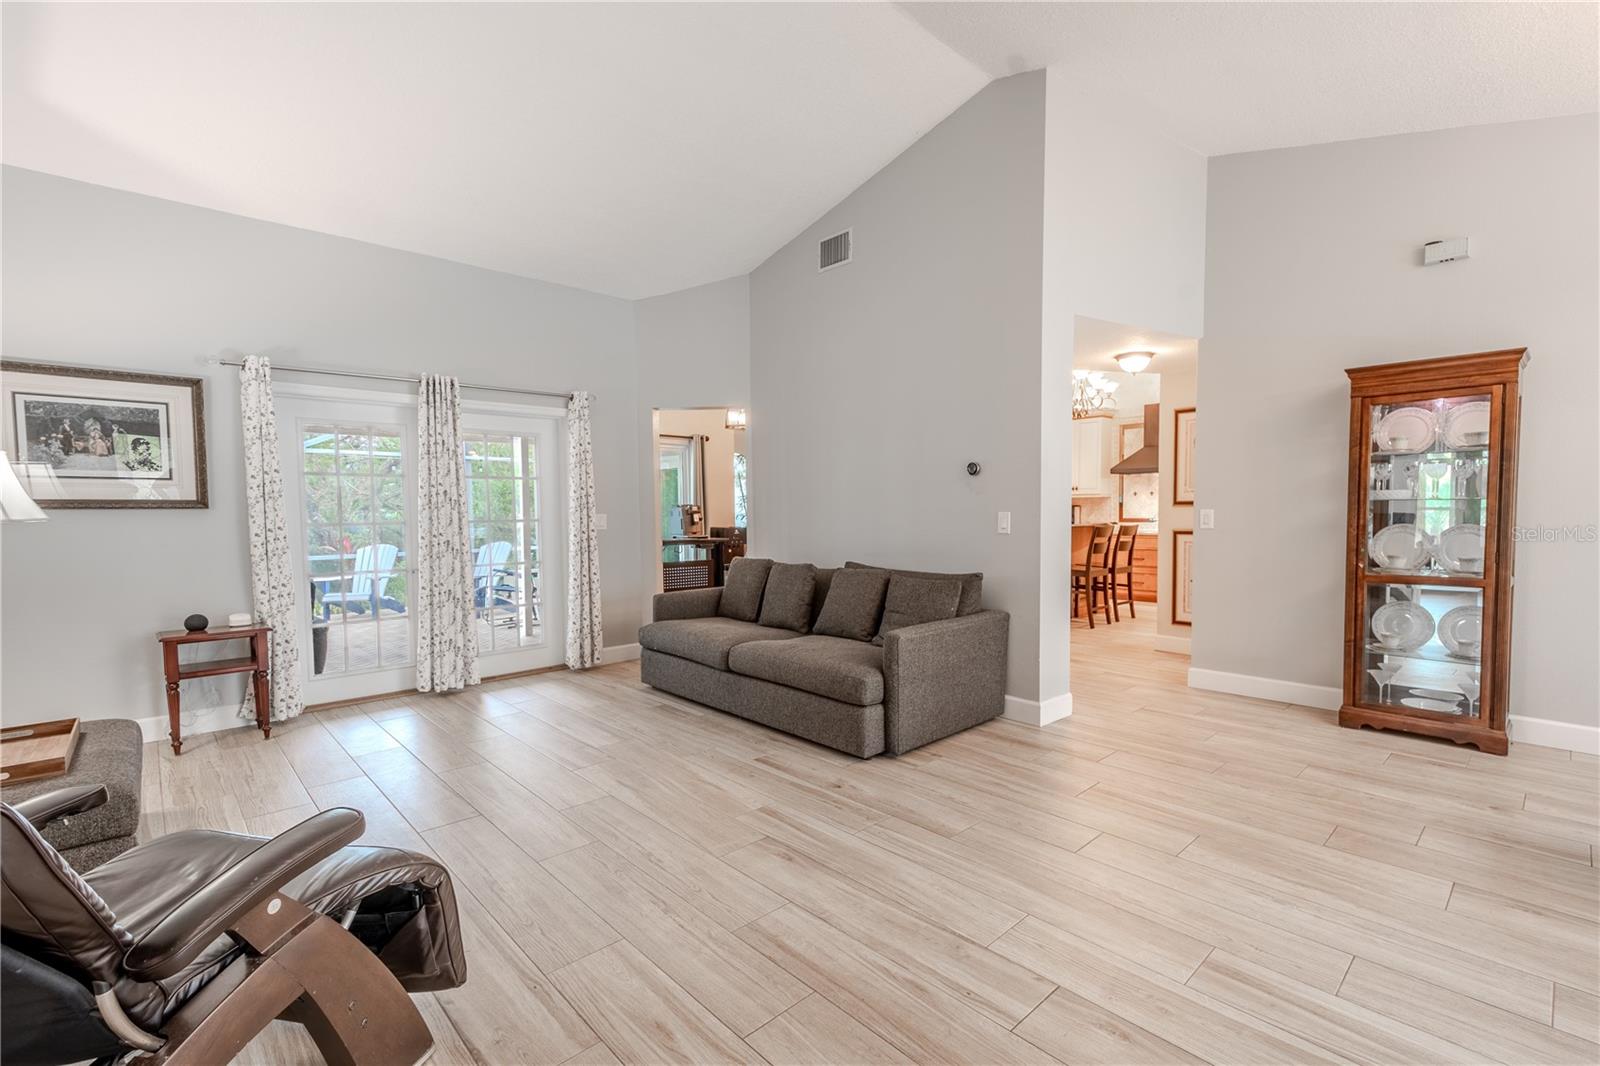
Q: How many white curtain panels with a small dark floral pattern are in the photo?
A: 3